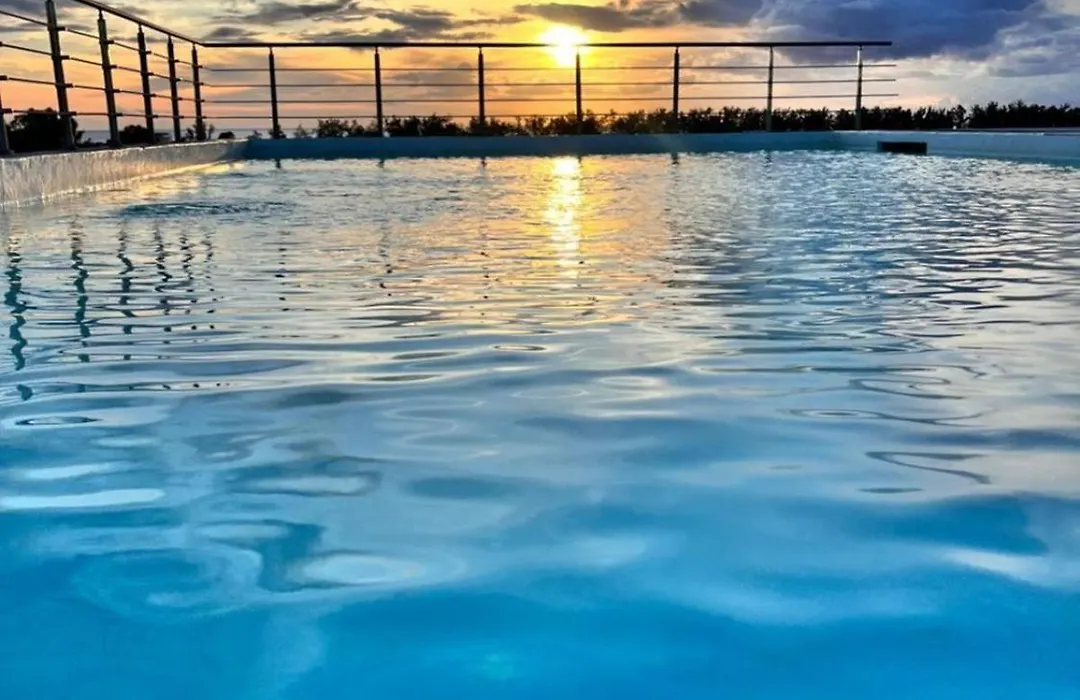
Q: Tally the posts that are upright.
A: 13